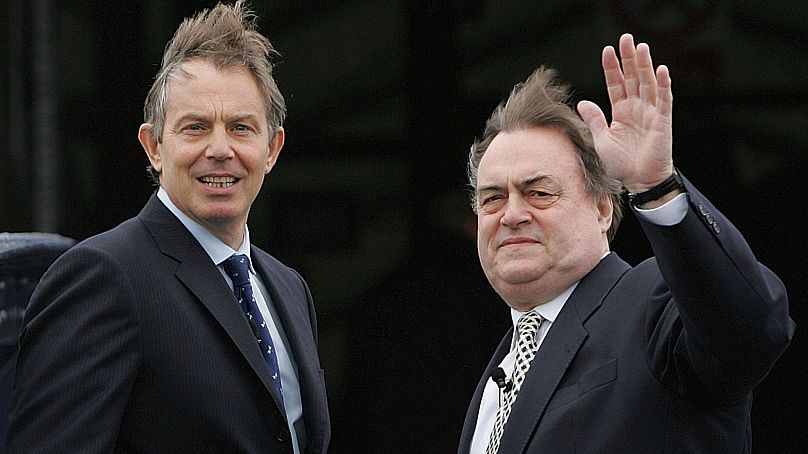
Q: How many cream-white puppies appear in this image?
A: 0